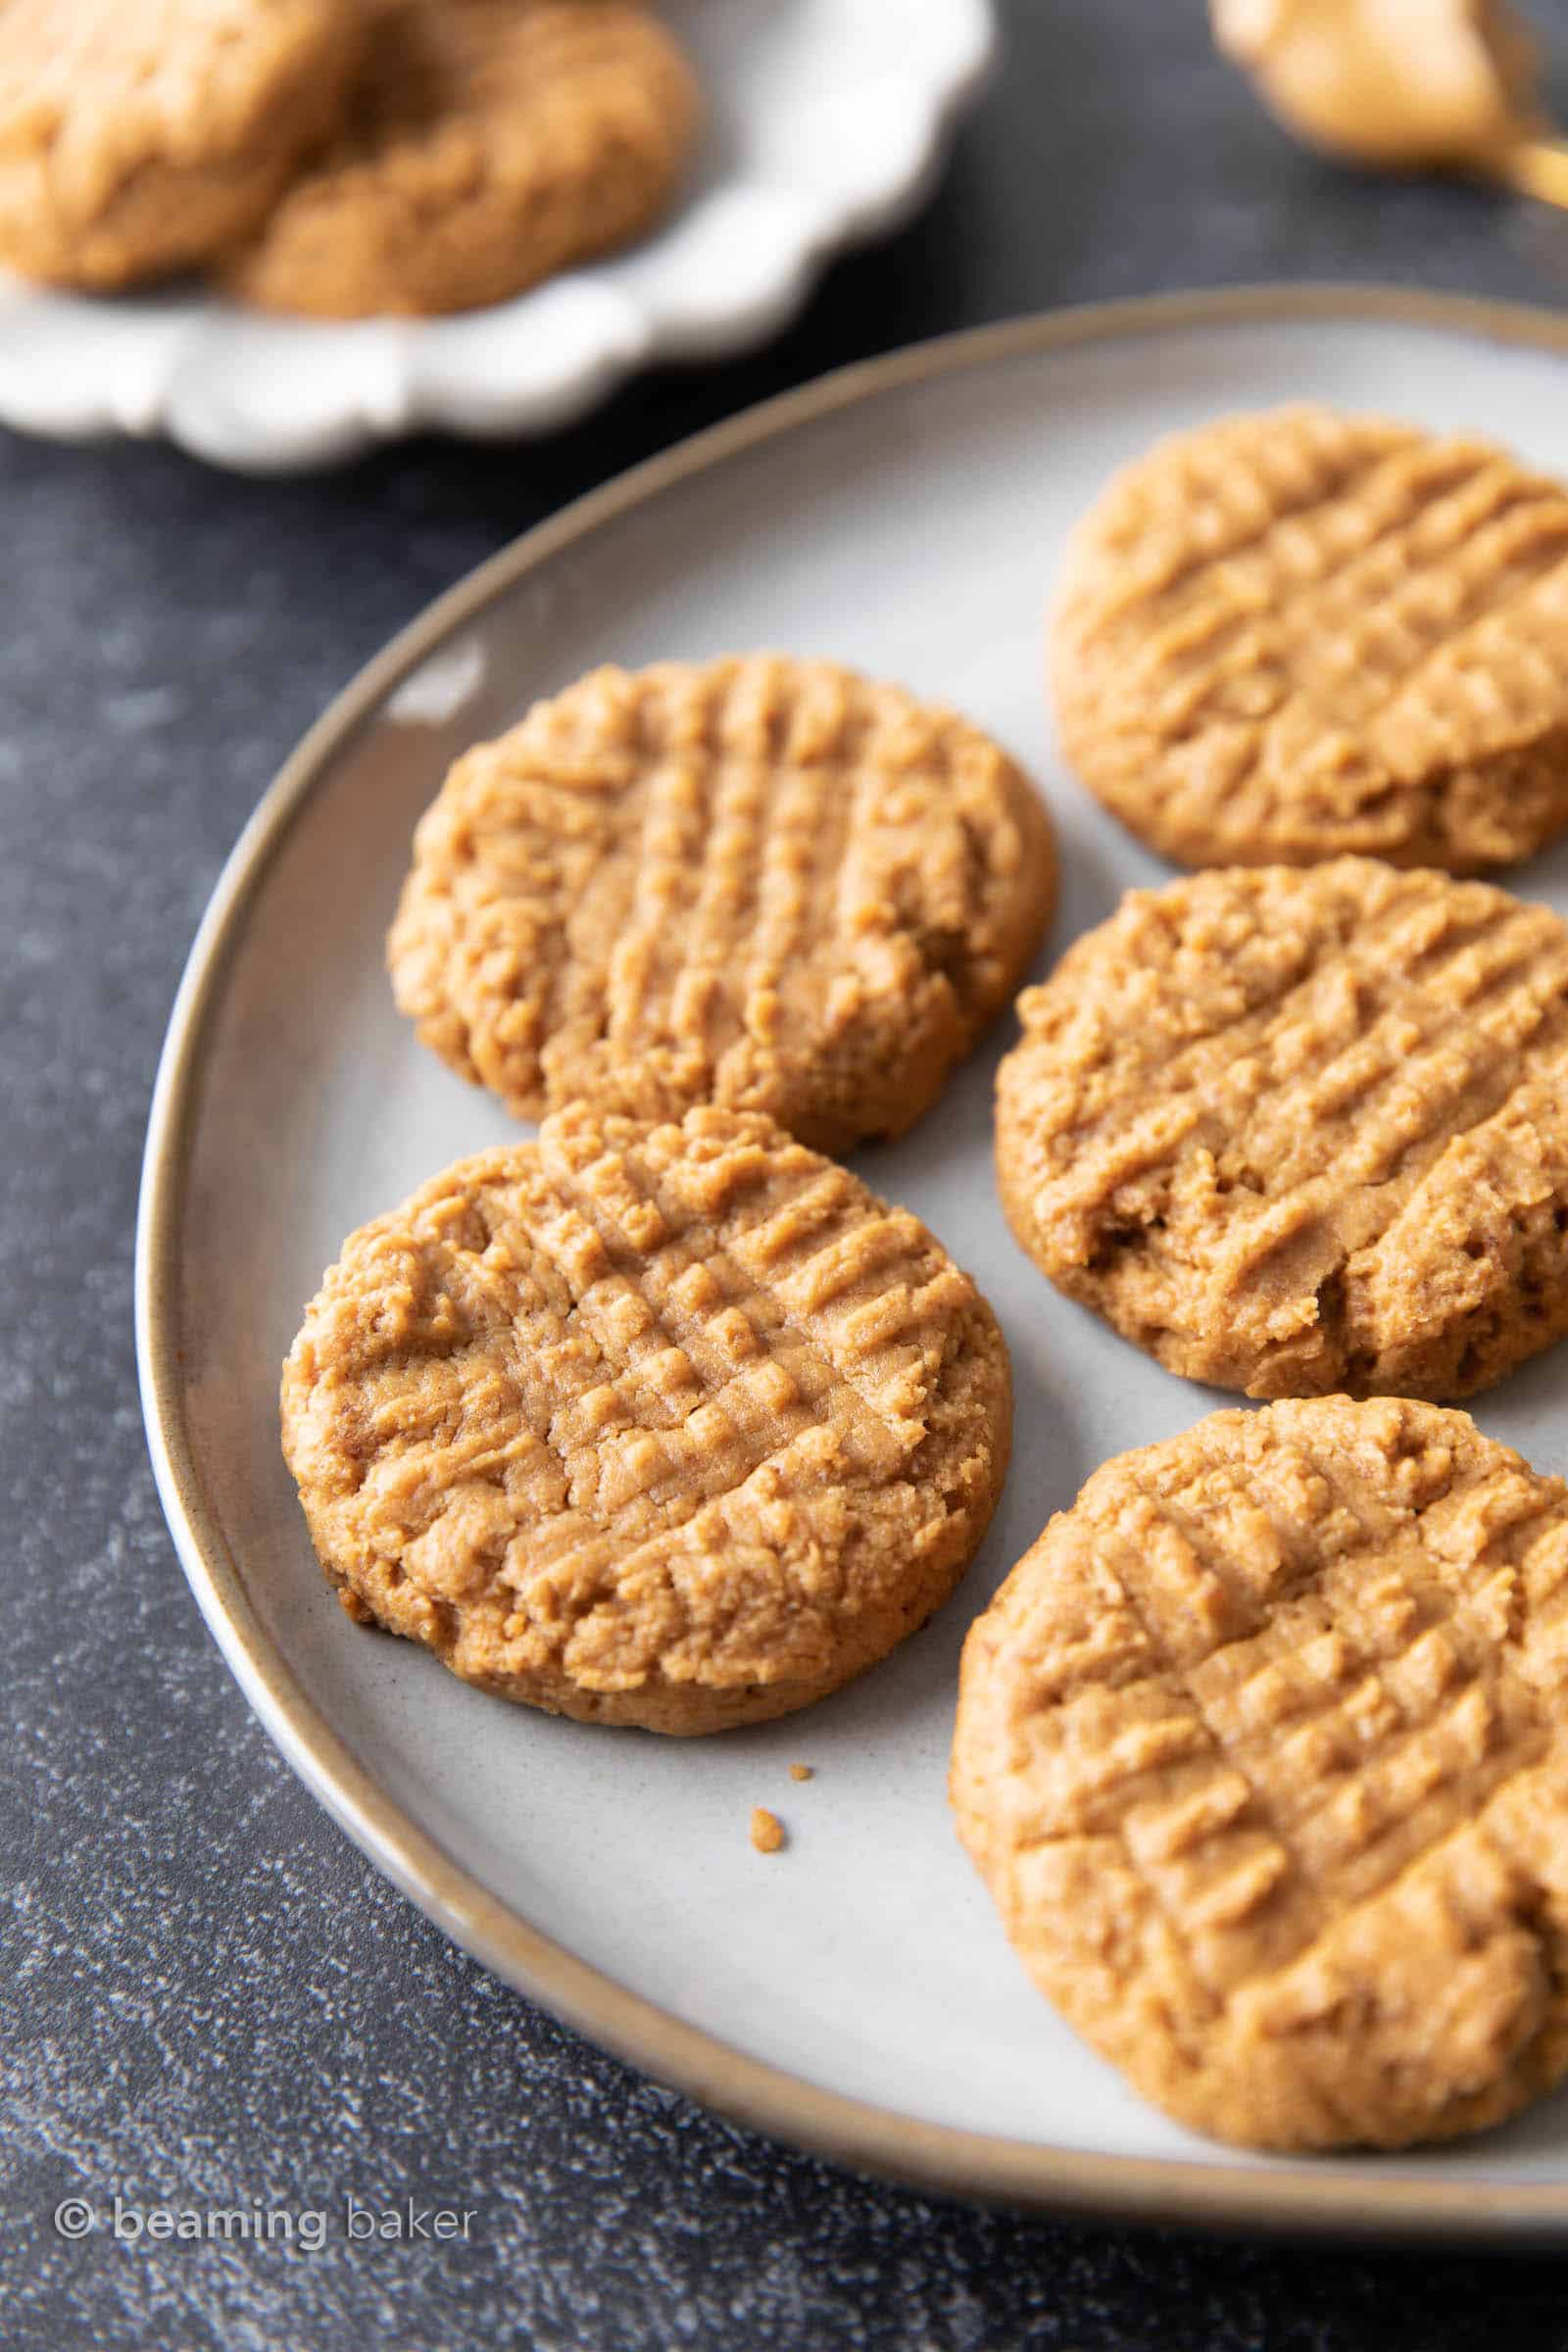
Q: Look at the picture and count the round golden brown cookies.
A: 7